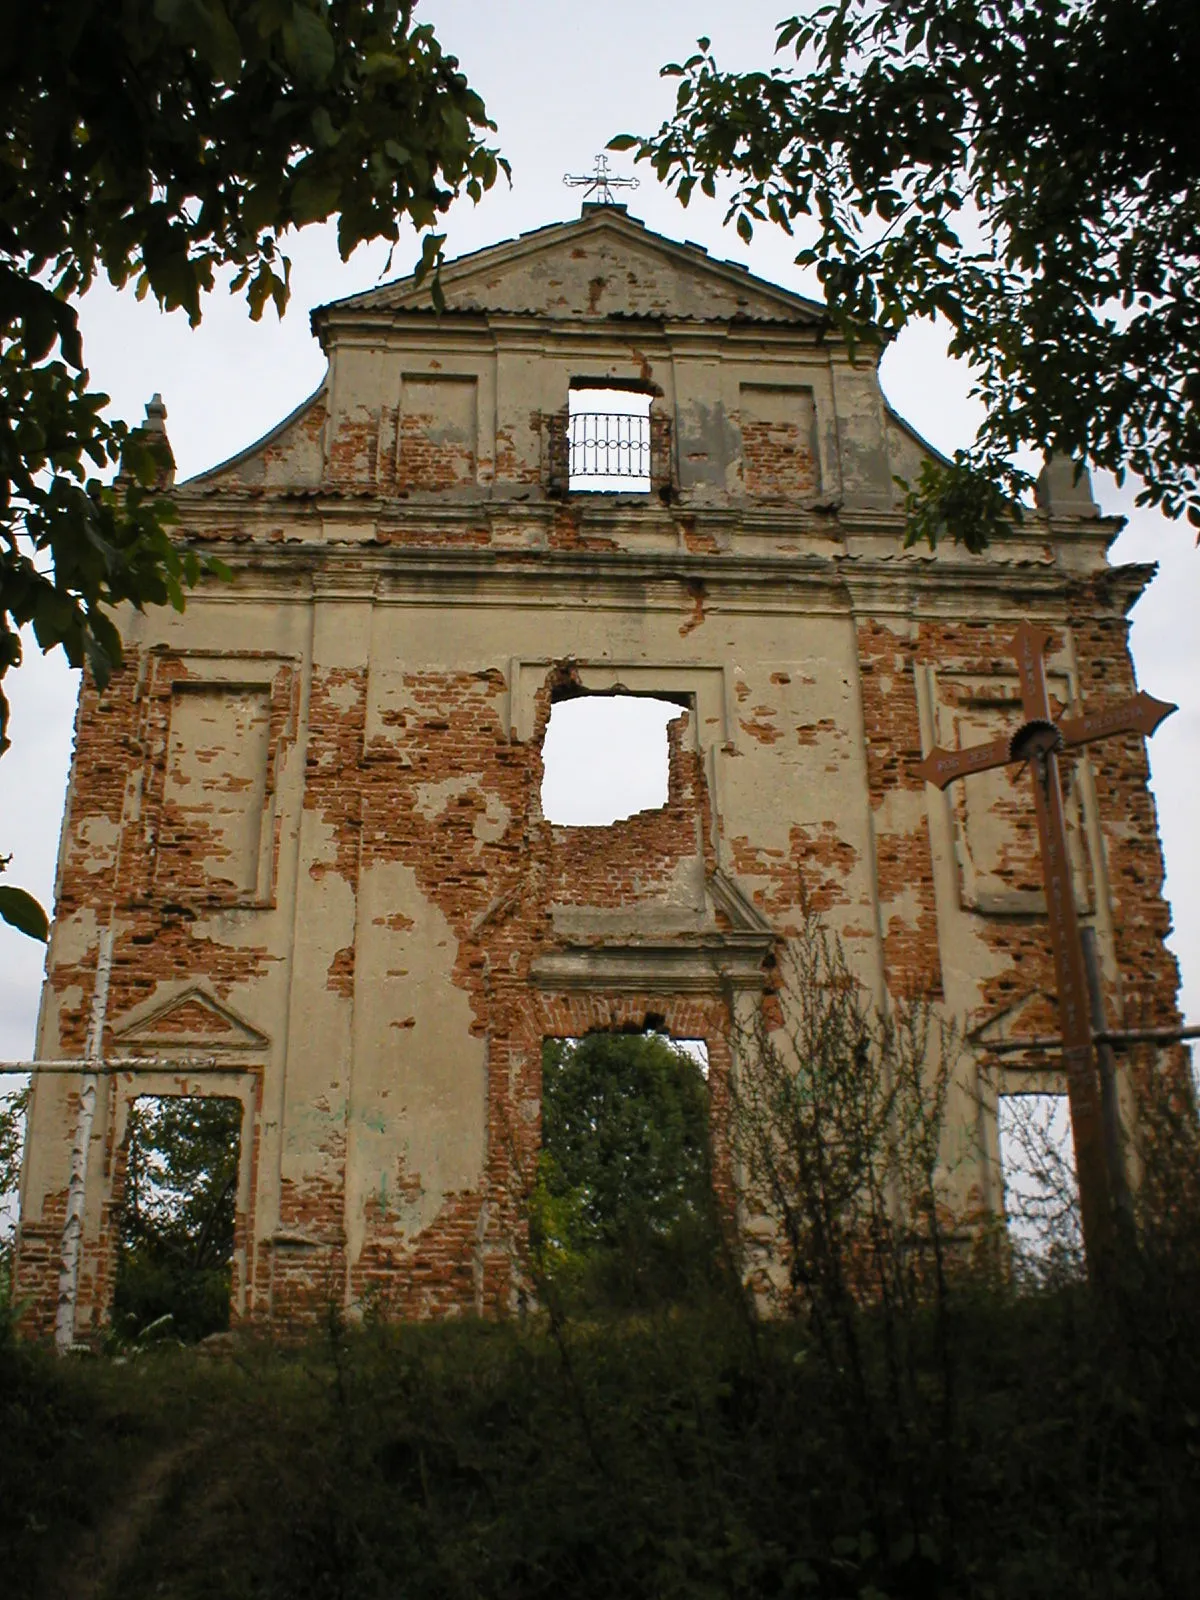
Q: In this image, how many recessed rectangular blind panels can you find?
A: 4